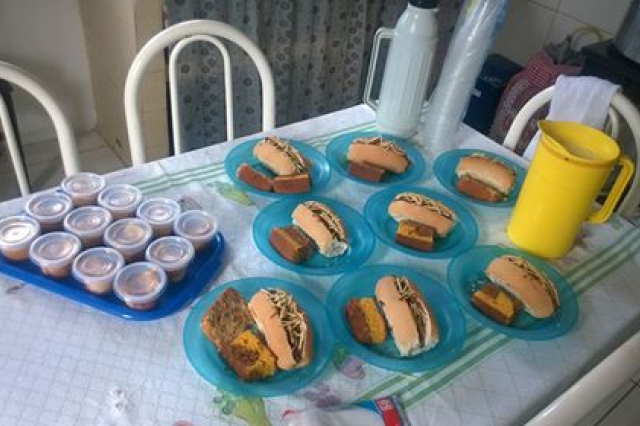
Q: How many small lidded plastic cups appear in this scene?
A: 12